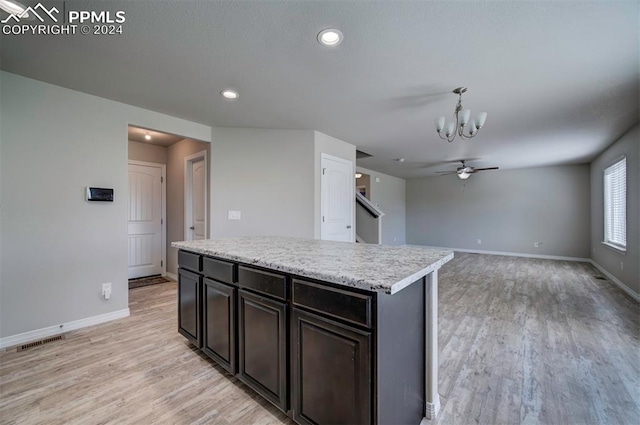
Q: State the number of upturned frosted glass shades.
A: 5